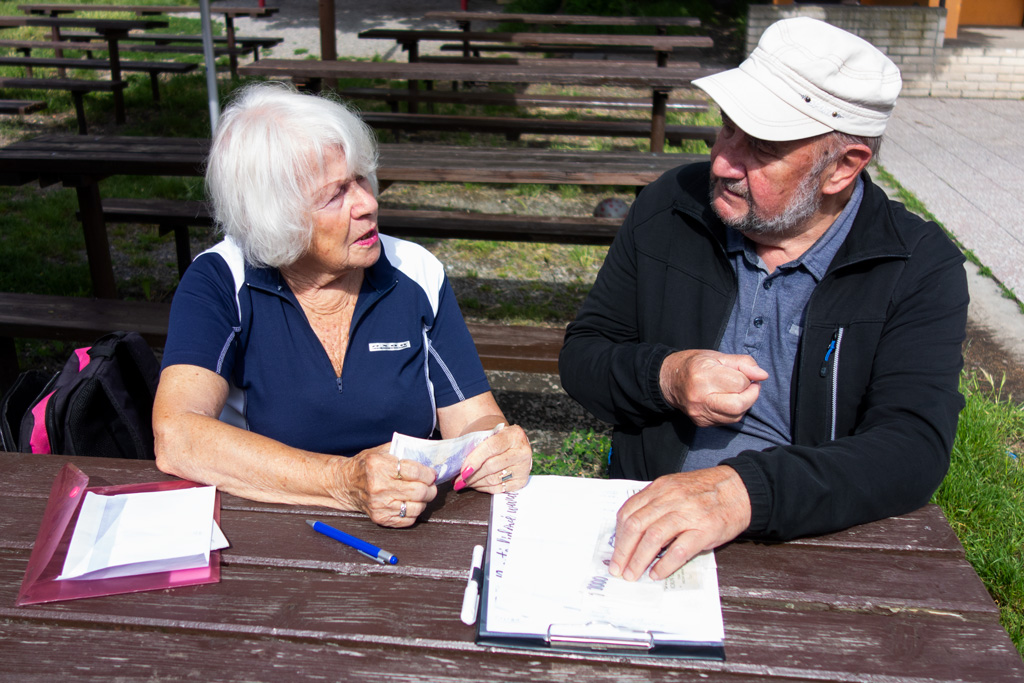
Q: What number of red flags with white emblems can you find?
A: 0